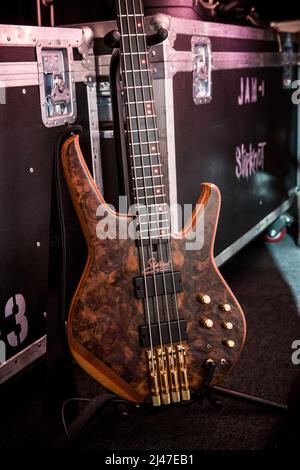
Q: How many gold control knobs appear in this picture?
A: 5